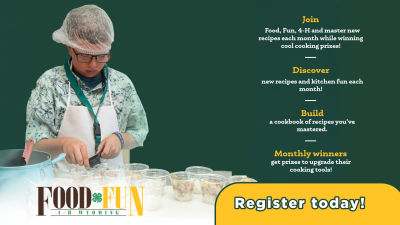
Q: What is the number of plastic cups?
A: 11